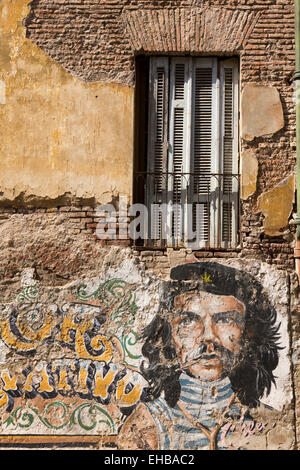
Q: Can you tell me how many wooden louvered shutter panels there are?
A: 4